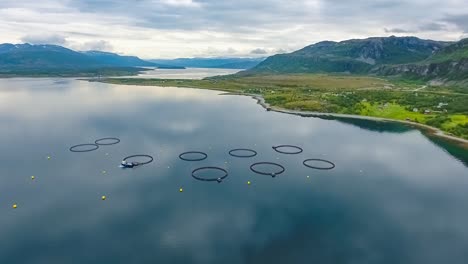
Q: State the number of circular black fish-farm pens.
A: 9